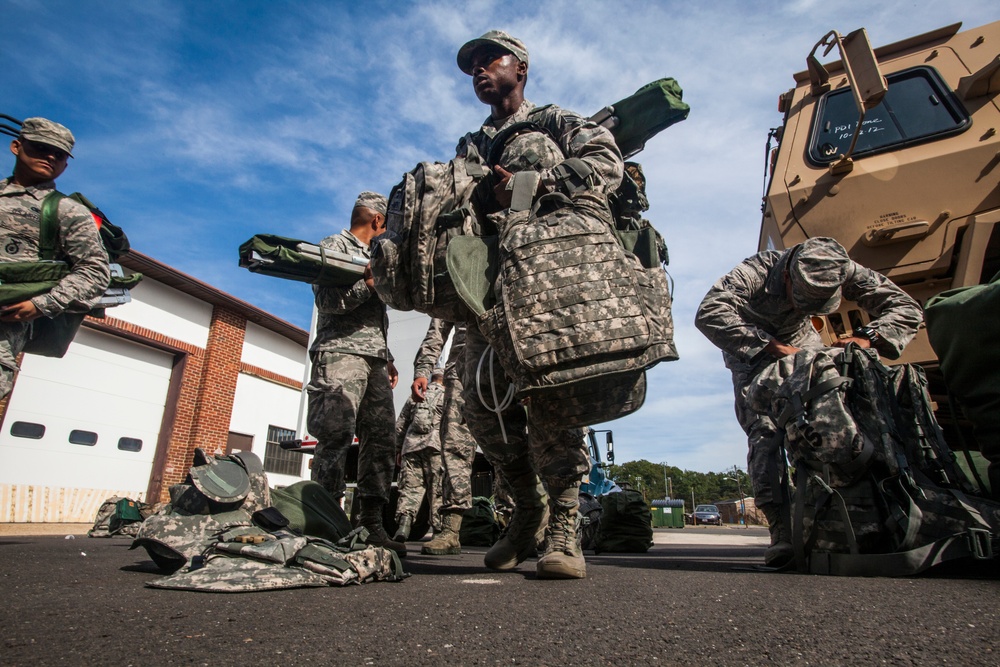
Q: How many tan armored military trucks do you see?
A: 1